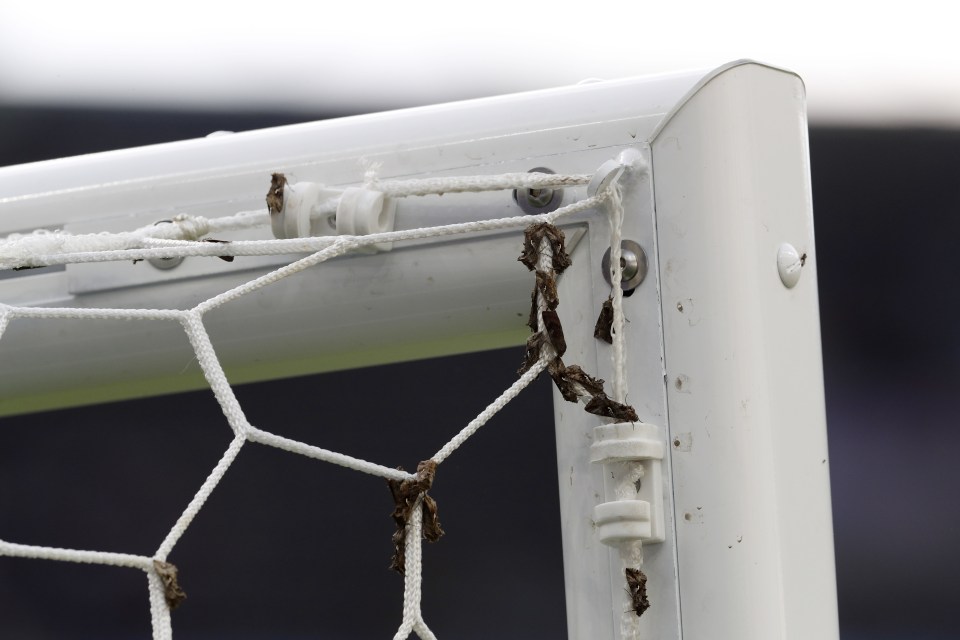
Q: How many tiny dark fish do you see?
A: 0